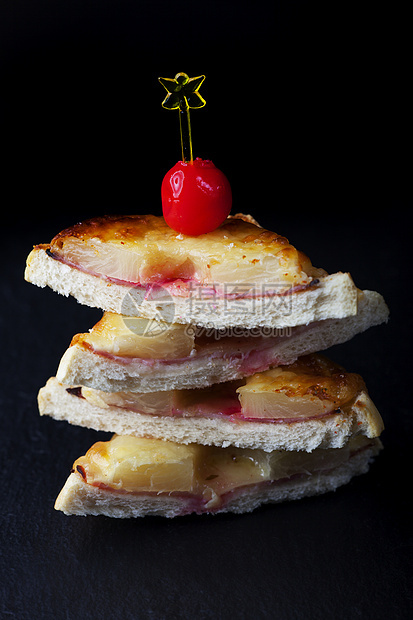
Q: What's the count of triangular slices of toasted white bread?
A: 4